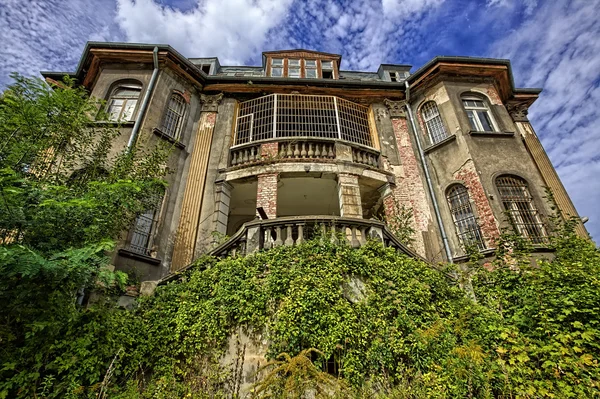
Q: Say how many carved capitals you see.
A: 3